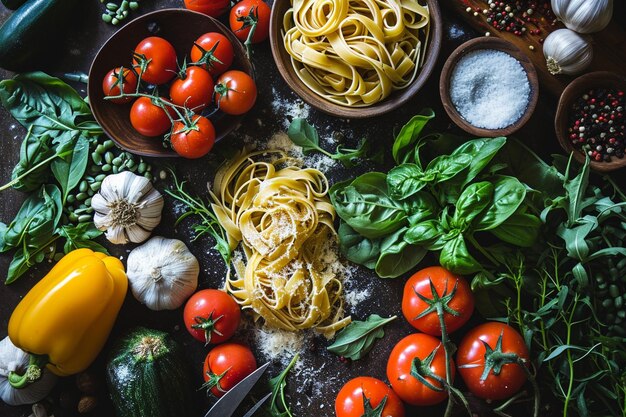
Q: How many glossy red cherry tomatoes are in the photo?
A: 15